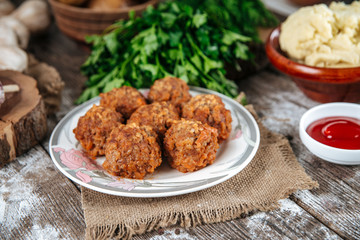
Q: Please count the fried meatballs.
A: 7